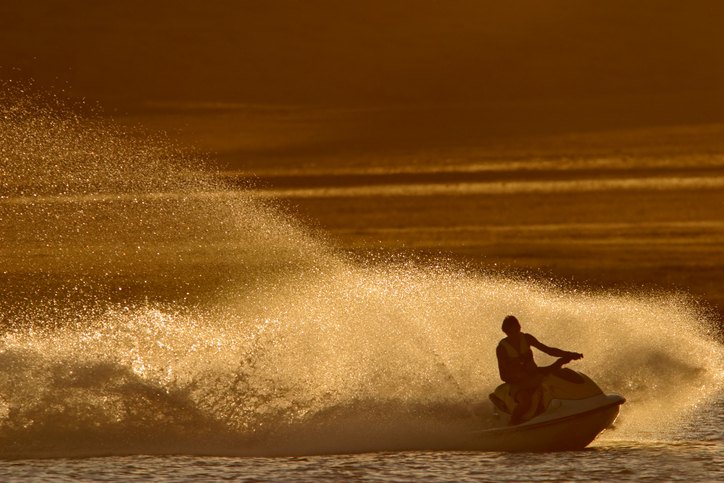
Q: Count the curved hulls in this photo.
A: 1